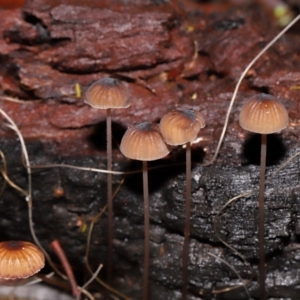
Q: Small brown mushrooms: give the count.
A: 5